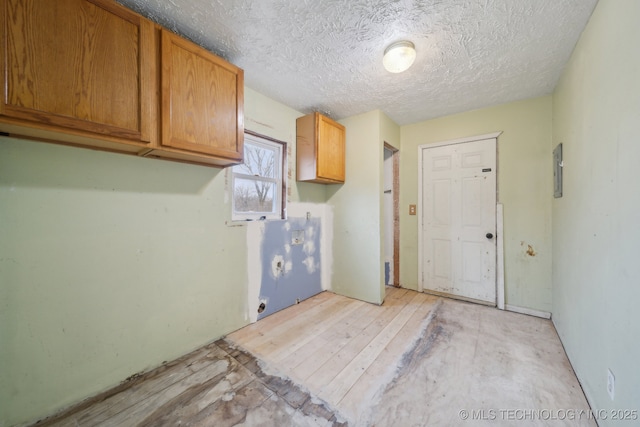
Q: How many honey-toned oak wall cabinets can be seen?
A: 3